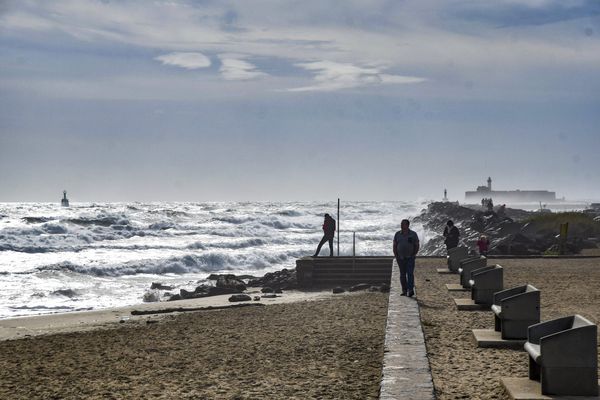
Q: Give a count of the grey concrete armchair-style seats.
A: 5